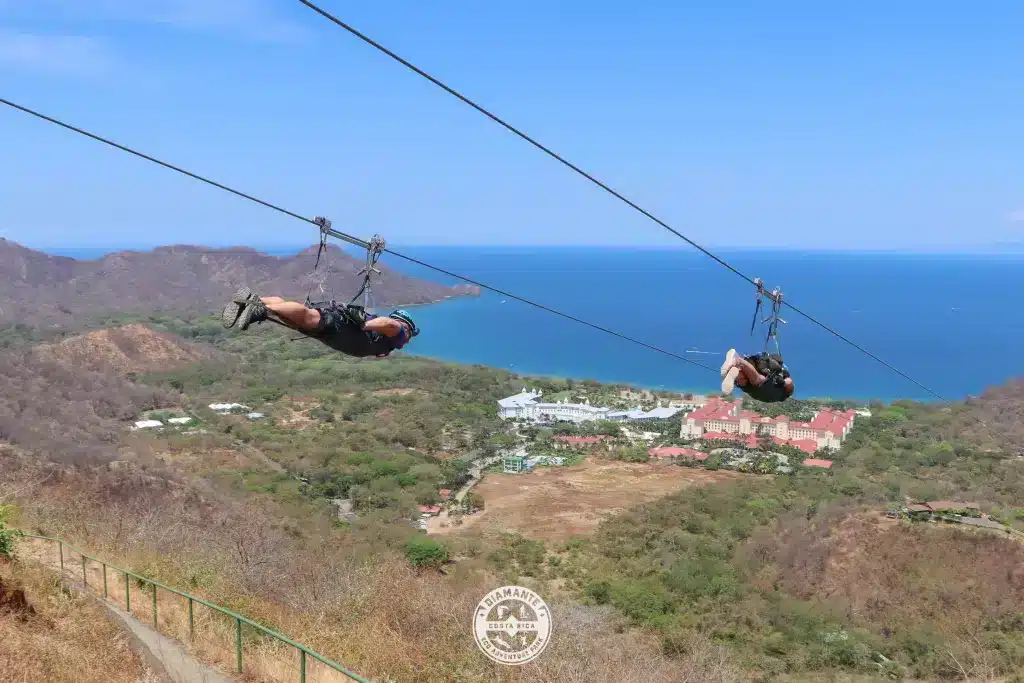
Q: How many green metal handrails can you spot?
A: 1